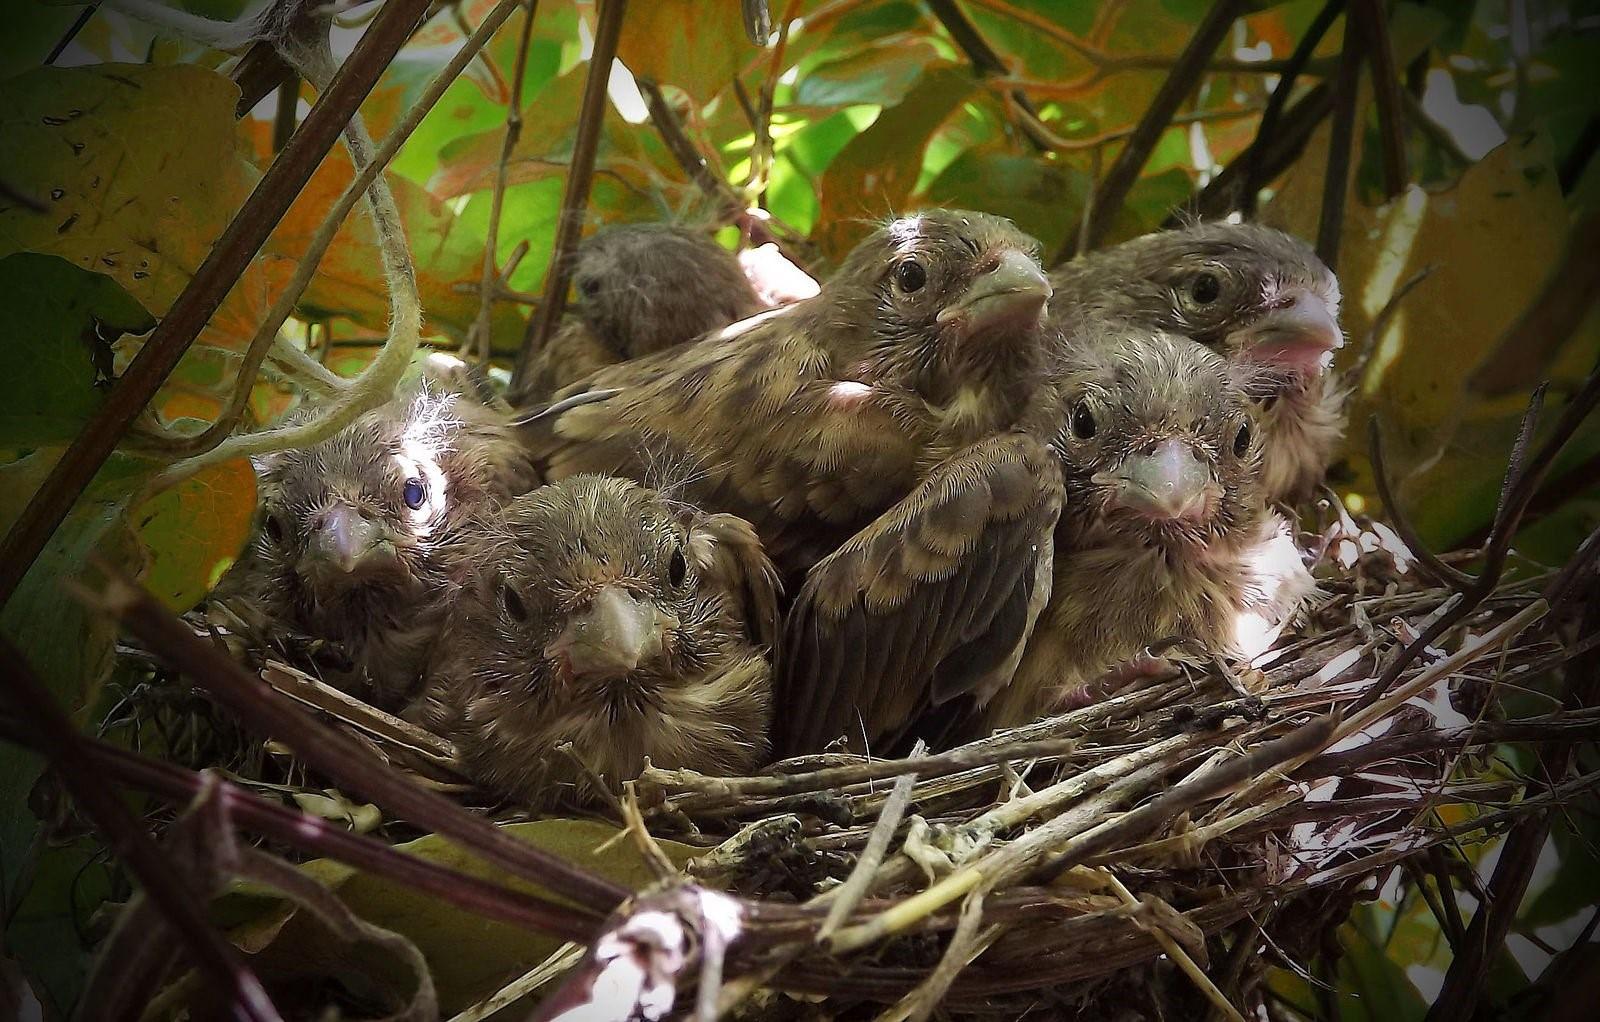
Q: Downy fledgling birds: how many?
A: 6